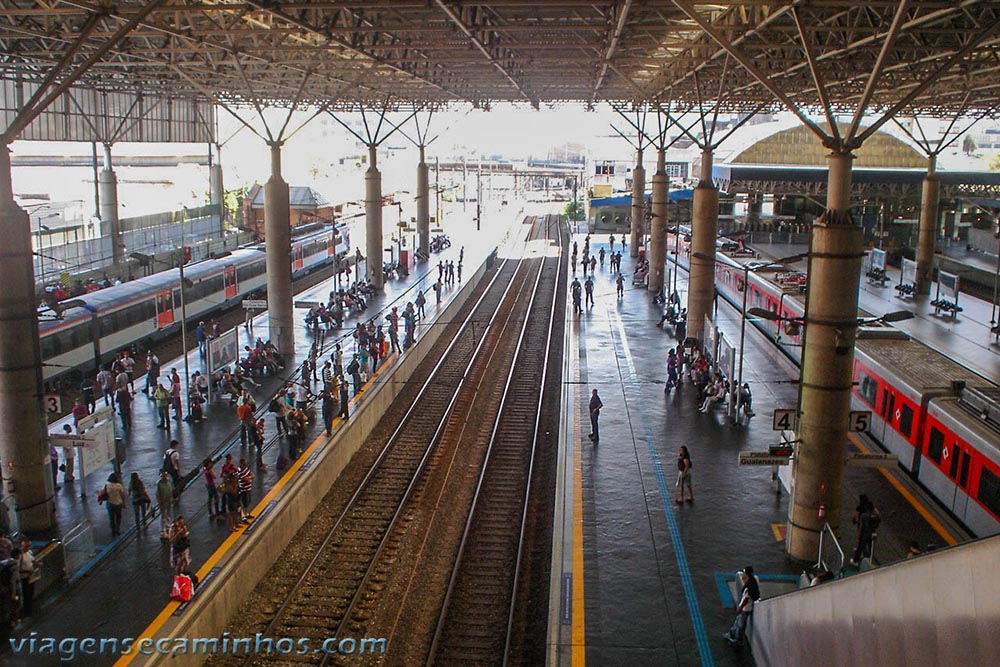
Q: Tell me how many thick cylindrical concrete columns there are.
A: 11